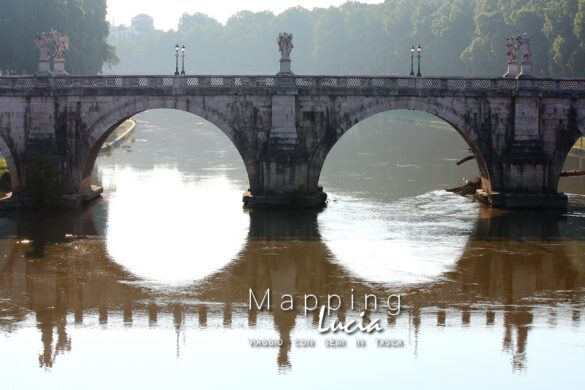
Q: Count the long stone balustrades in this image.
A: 1